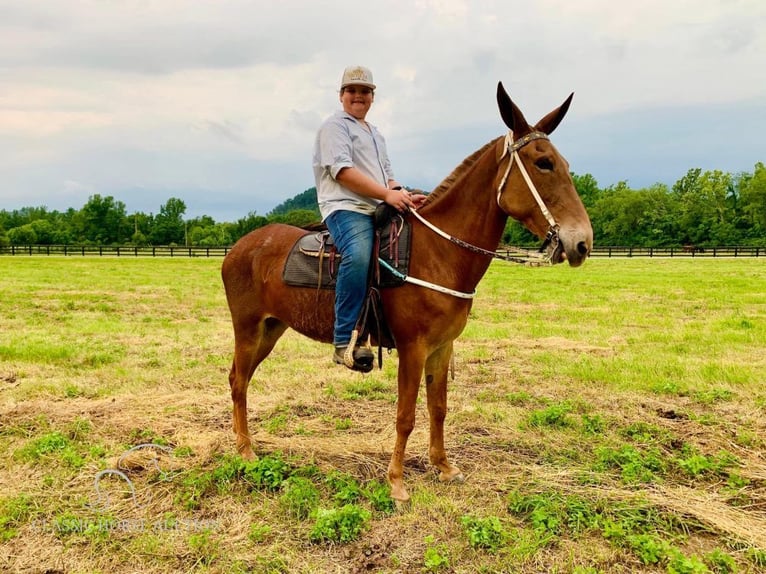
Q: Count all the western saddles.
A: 1